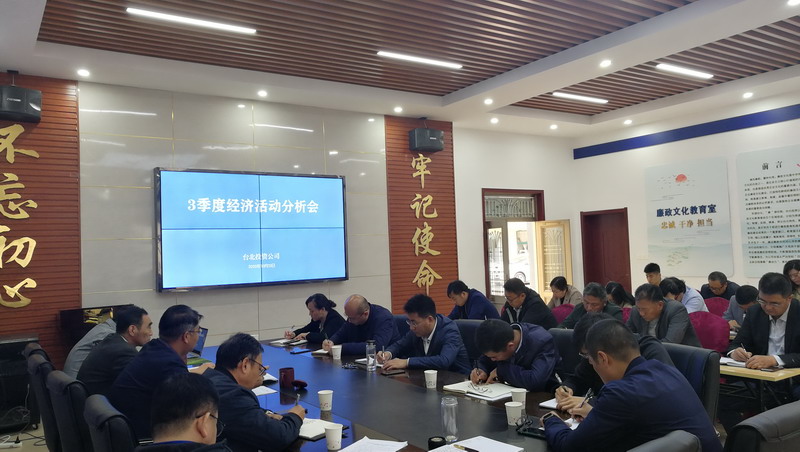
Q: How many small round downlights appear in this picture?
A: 10